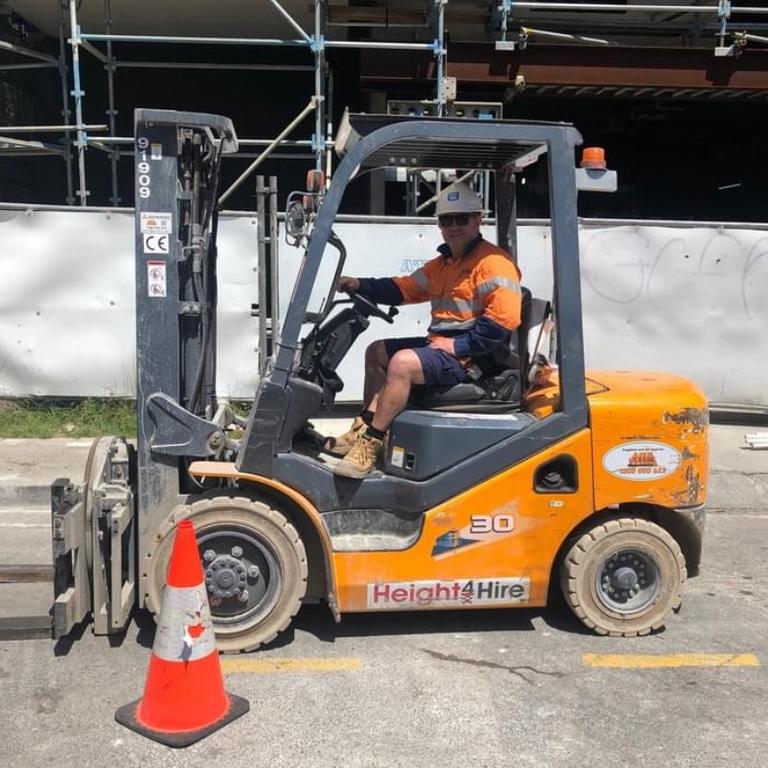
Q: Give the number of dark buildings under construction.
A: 1